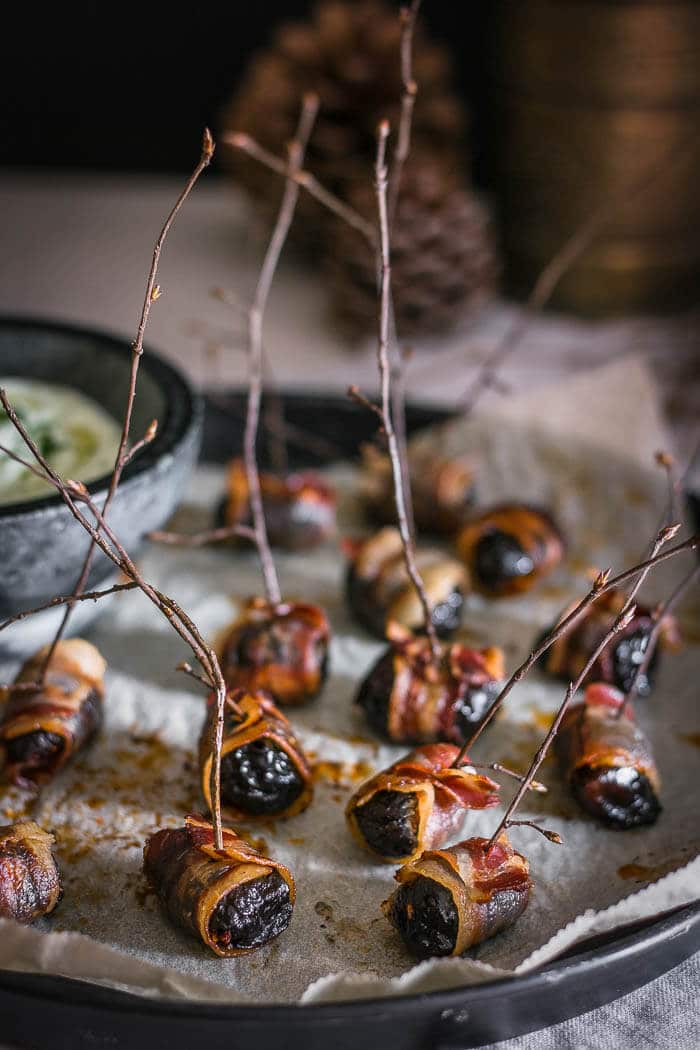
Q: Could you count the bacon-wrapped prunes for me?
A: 14